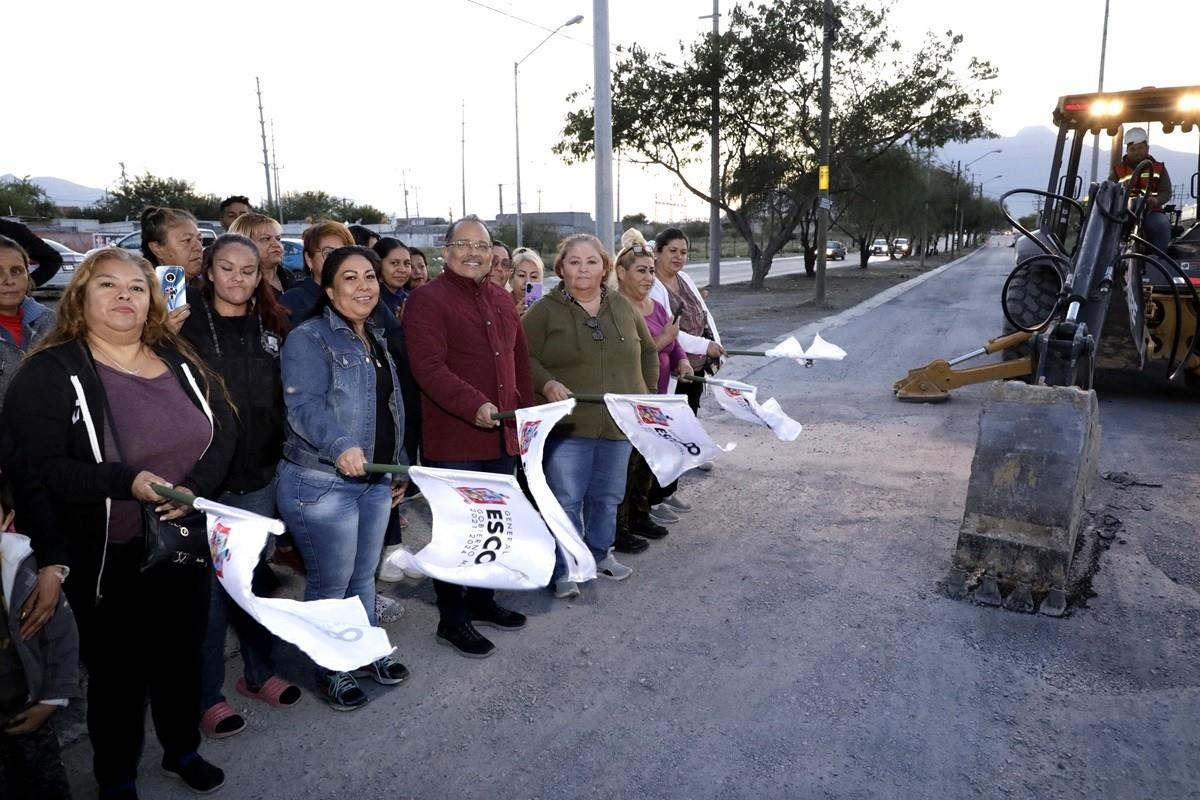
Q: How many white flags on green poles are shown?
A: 6